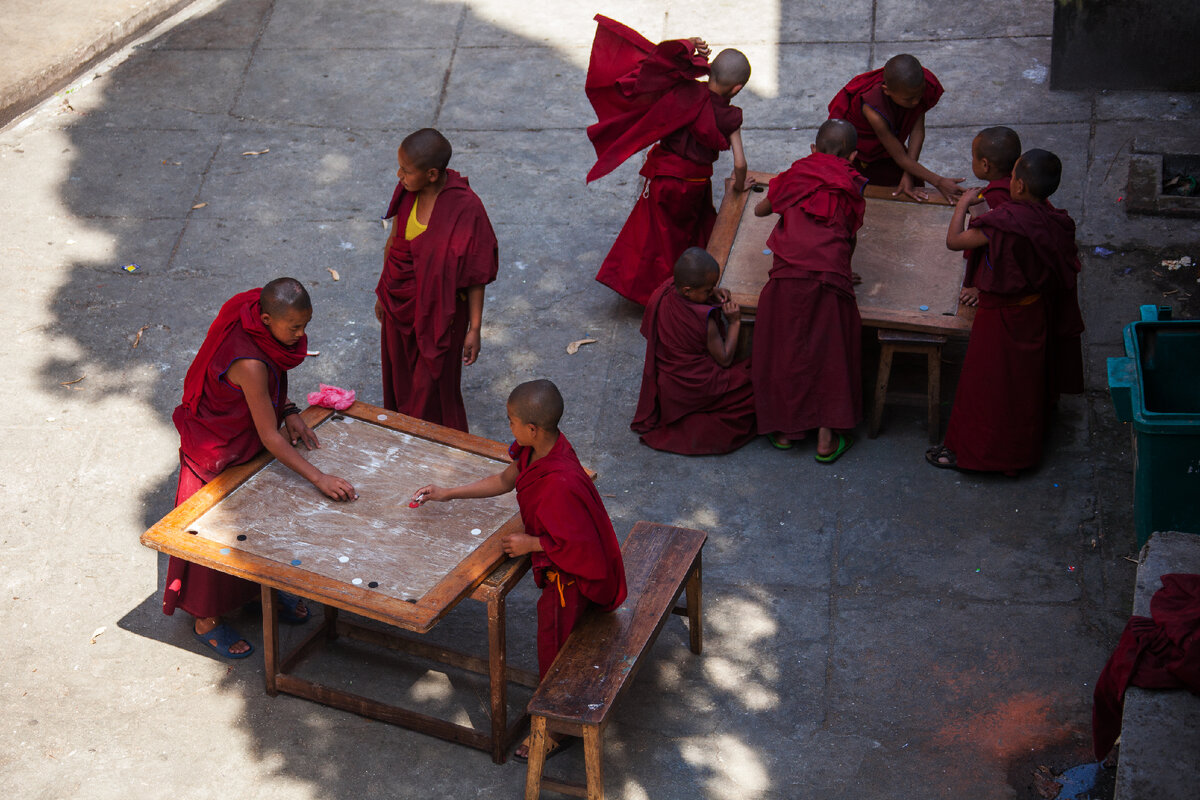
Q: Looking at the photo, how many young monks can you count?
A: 9